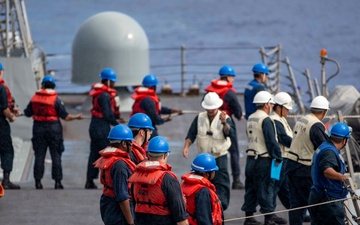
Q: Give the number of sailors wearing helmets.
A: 15